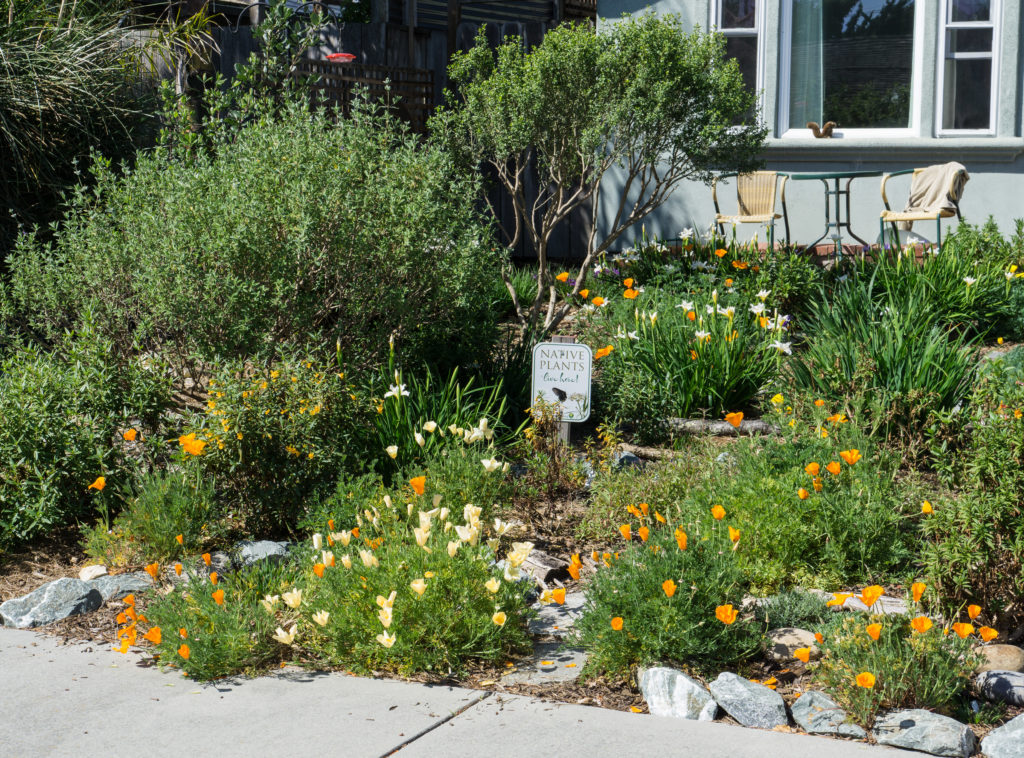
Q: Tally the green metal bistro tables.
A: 1